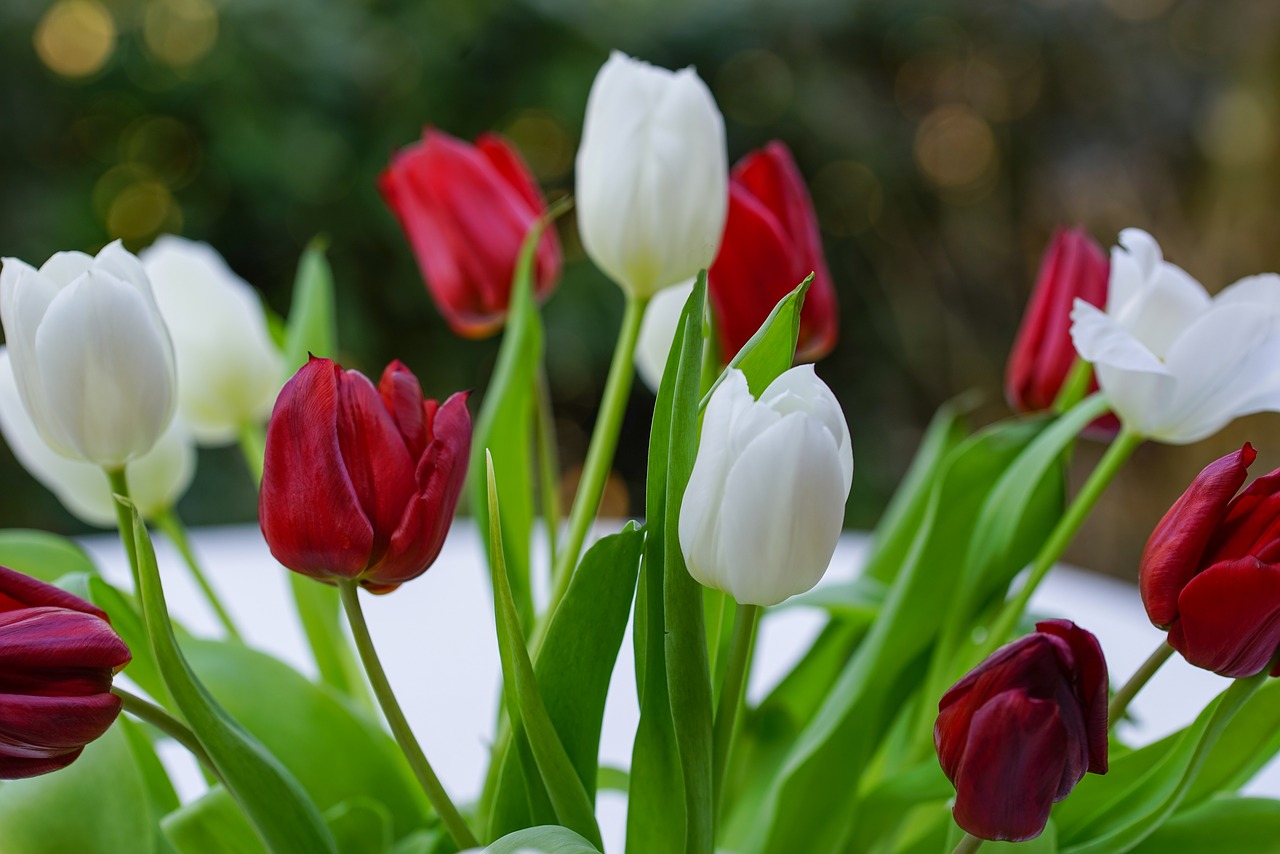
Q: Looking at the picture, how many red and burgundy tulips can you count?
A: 7